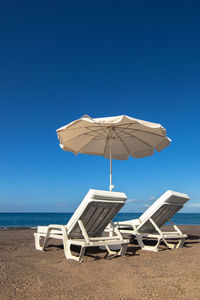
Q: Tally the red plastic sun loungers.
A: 0